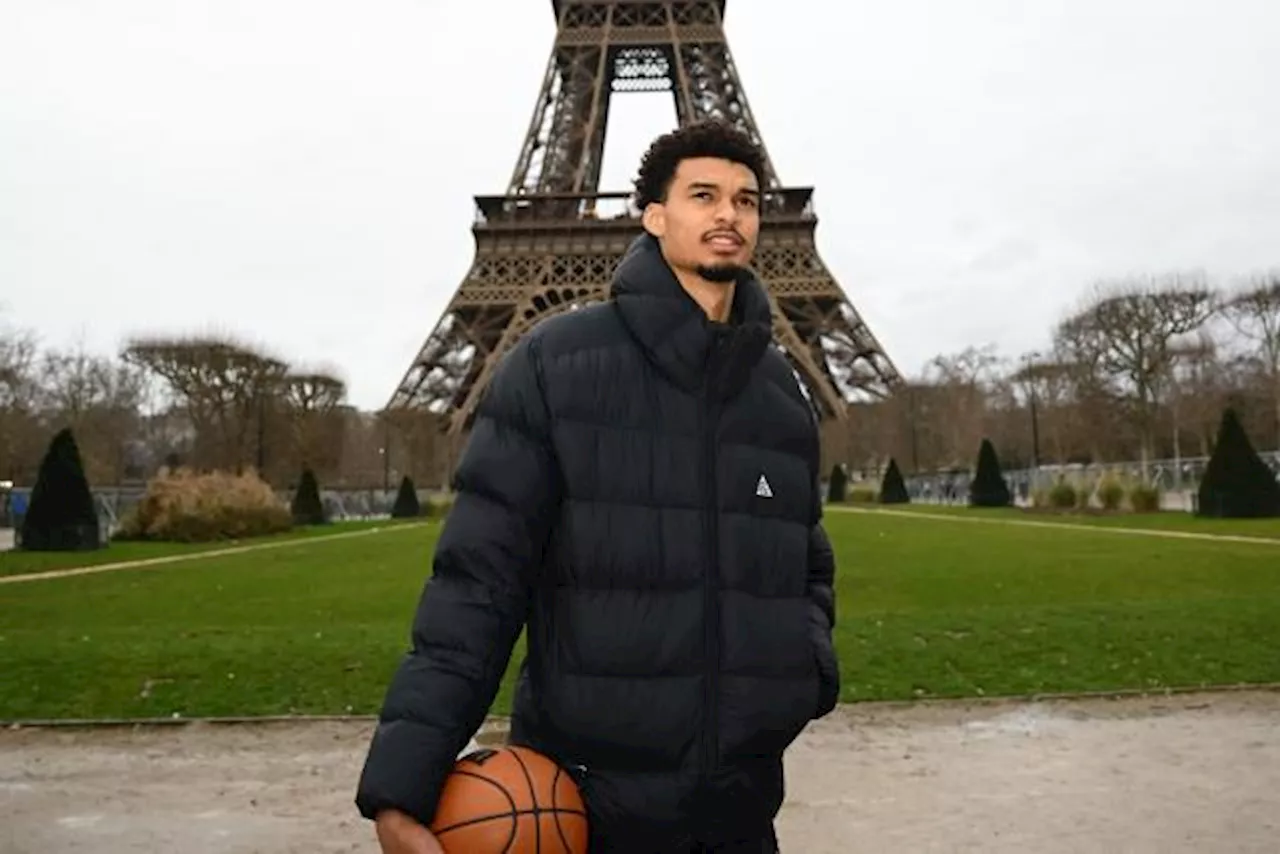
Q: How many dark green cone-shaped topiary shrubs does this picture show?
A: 7